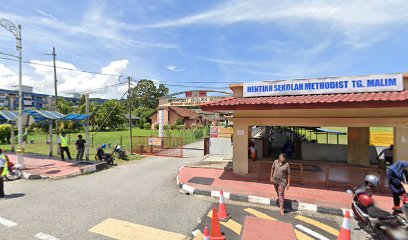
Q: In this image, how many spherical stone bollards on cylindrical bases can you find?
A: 0